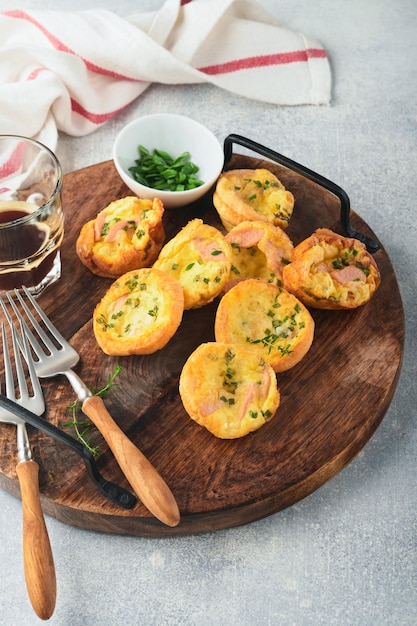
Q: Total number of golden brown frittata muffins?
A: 8